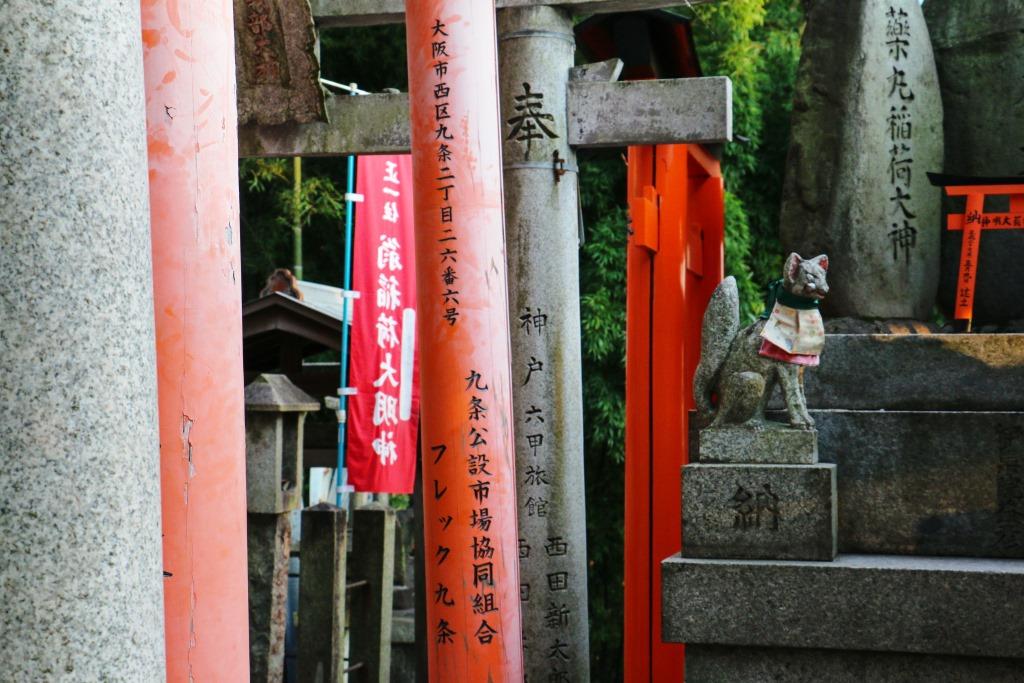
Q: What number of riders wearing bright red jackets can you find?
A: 0